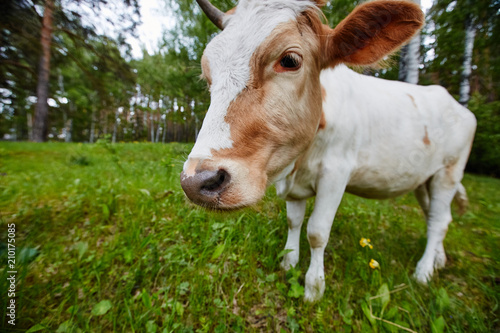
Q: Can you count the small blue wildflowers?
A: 0